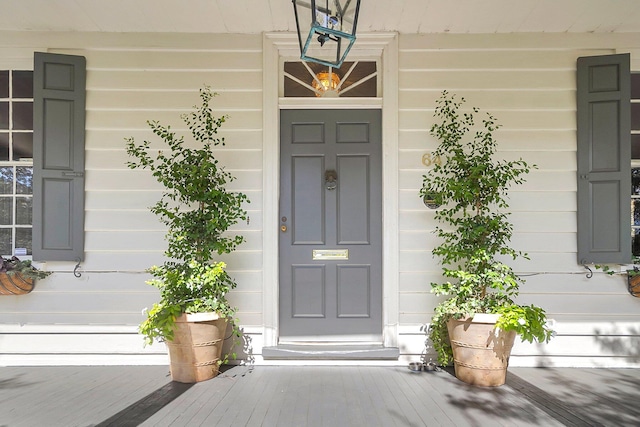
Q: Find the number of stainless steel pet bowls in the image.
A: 2